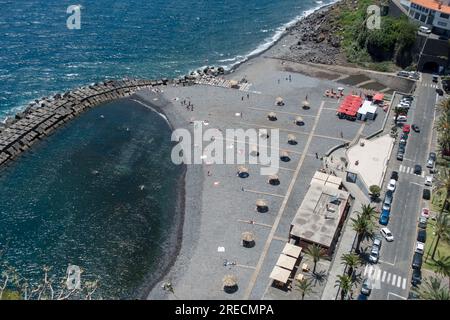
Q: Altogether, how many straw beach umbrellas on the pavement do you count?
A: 13